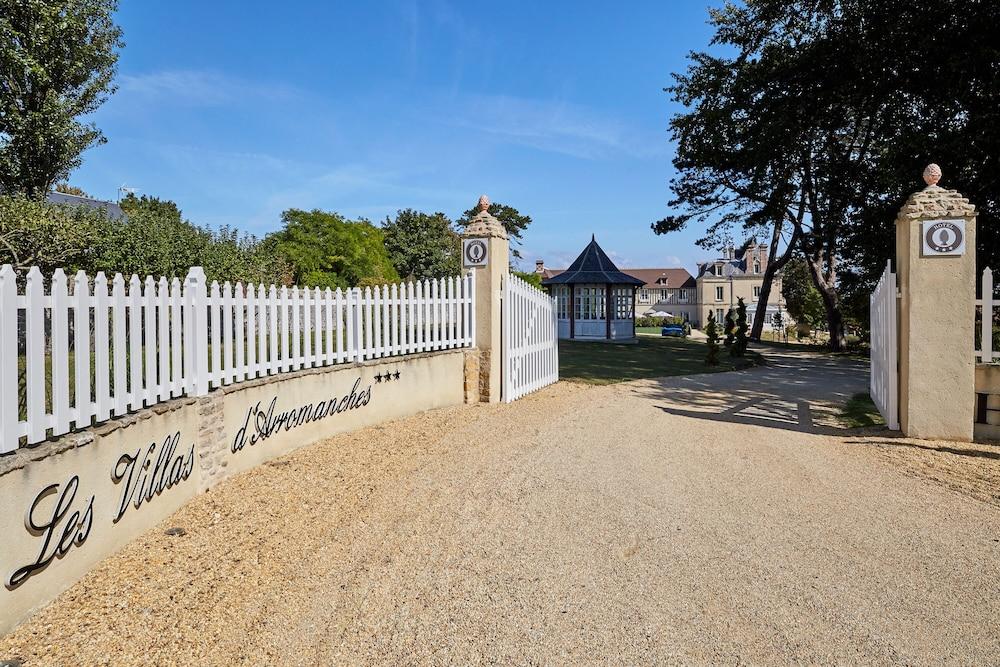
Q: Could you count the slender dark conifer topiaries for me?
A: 3